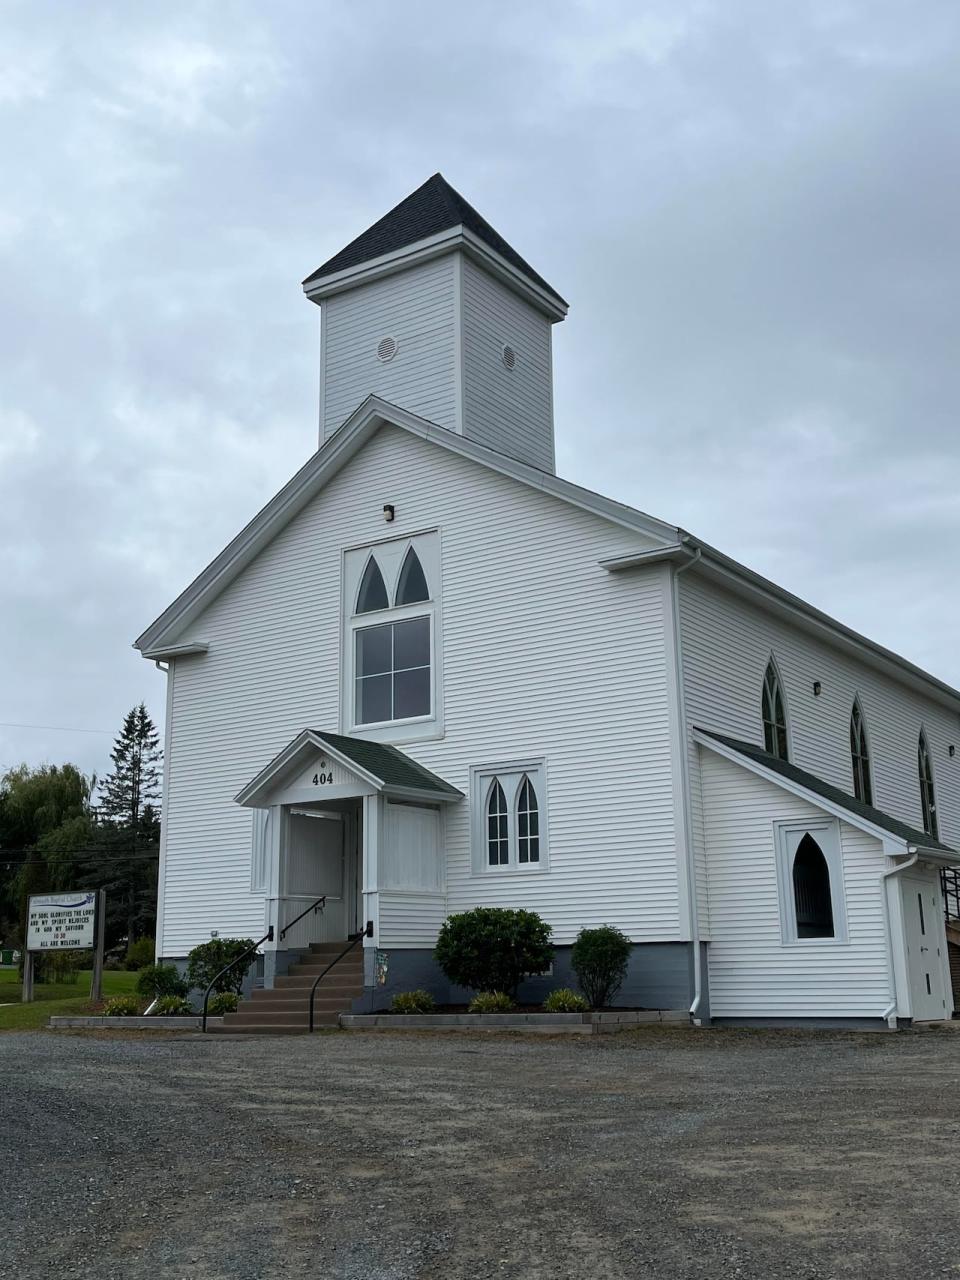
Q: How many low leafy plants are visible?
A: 6